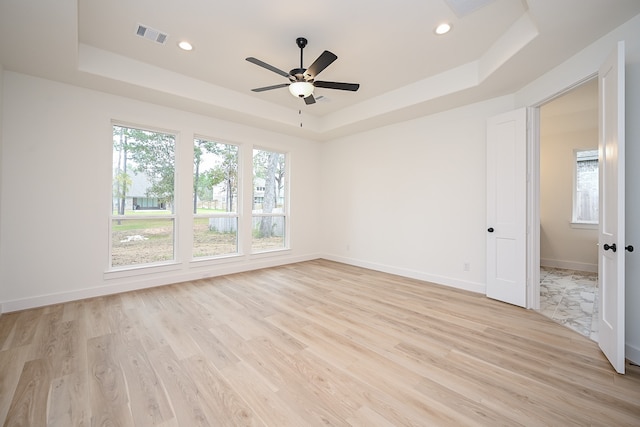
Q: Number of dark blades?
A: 5